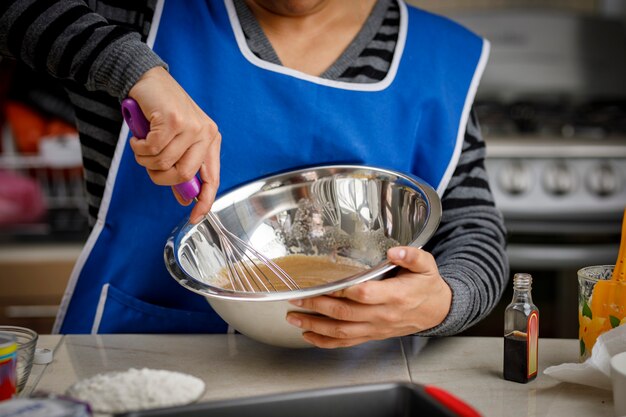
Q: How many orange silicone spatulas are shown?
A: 1